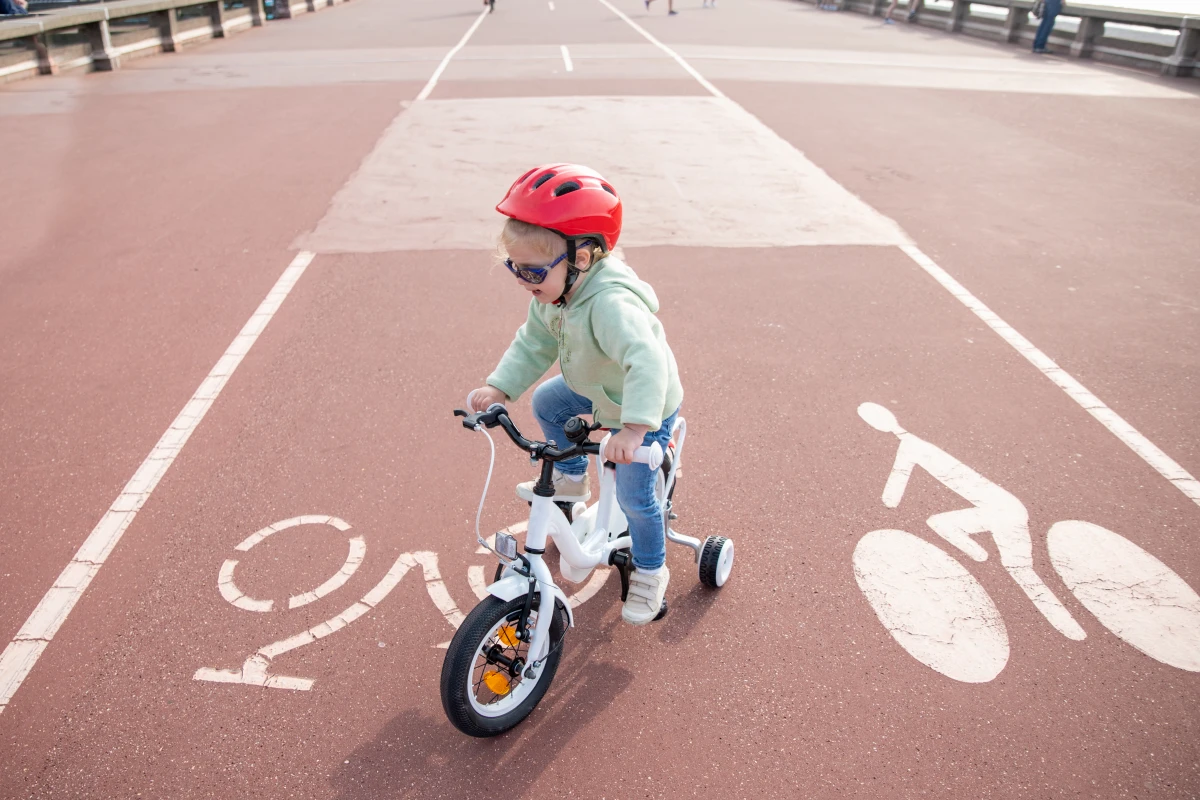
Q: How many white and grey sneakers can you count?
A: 2